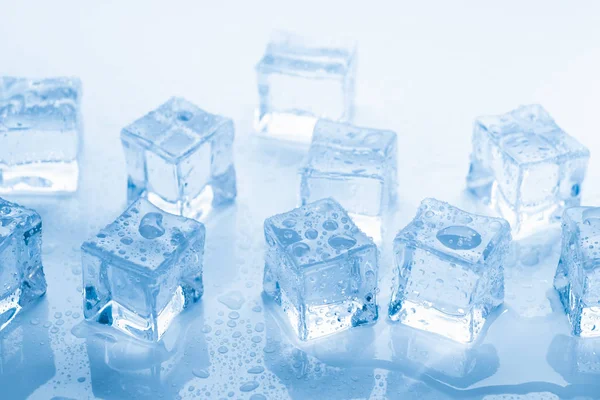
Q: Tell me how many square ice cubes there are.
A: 10